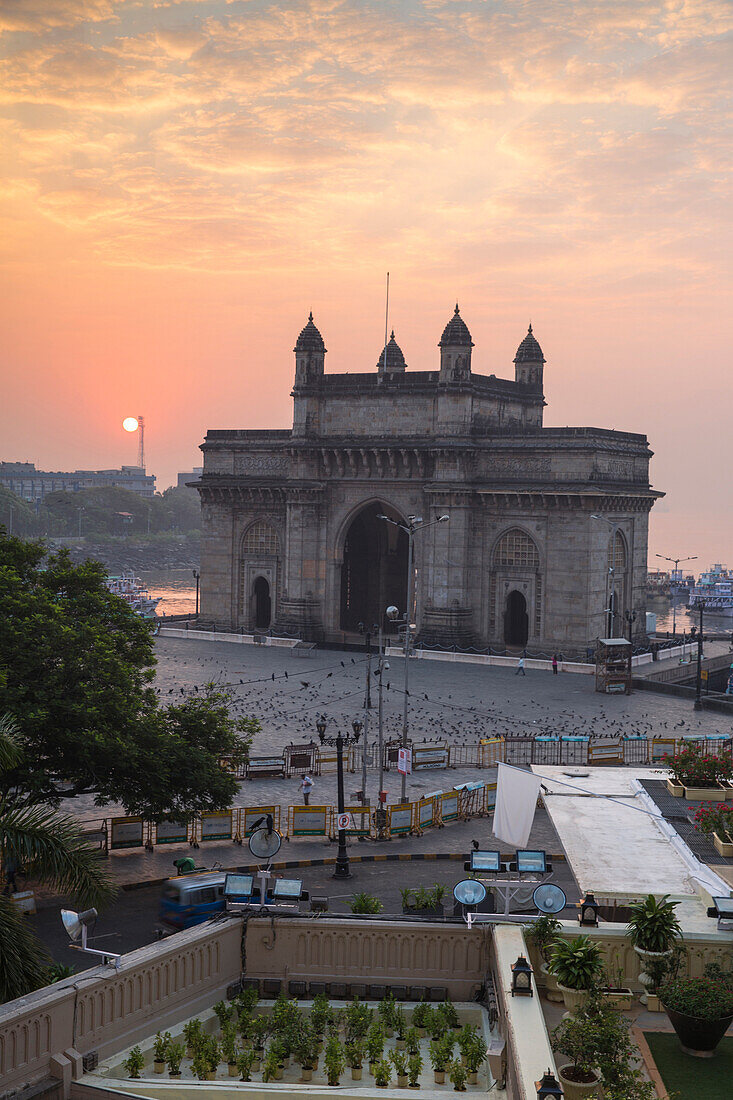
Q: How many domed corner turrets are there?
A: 4